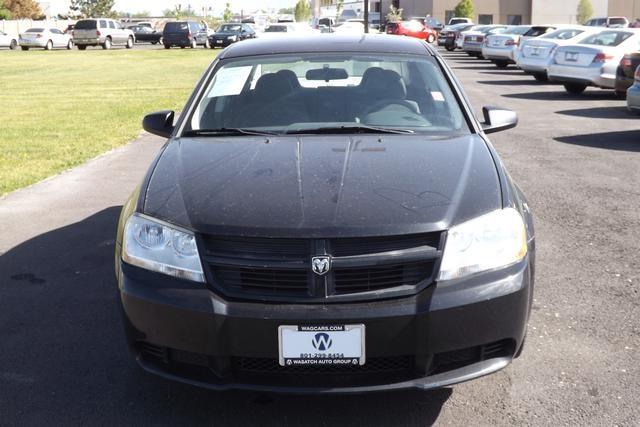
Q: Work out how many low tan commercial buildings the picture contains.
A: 1